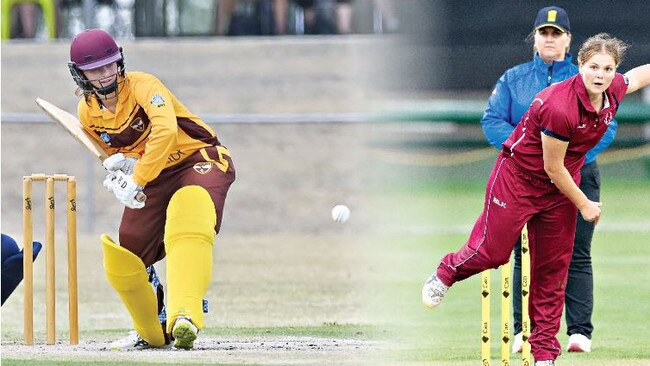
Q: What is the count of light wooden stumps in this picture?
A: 3